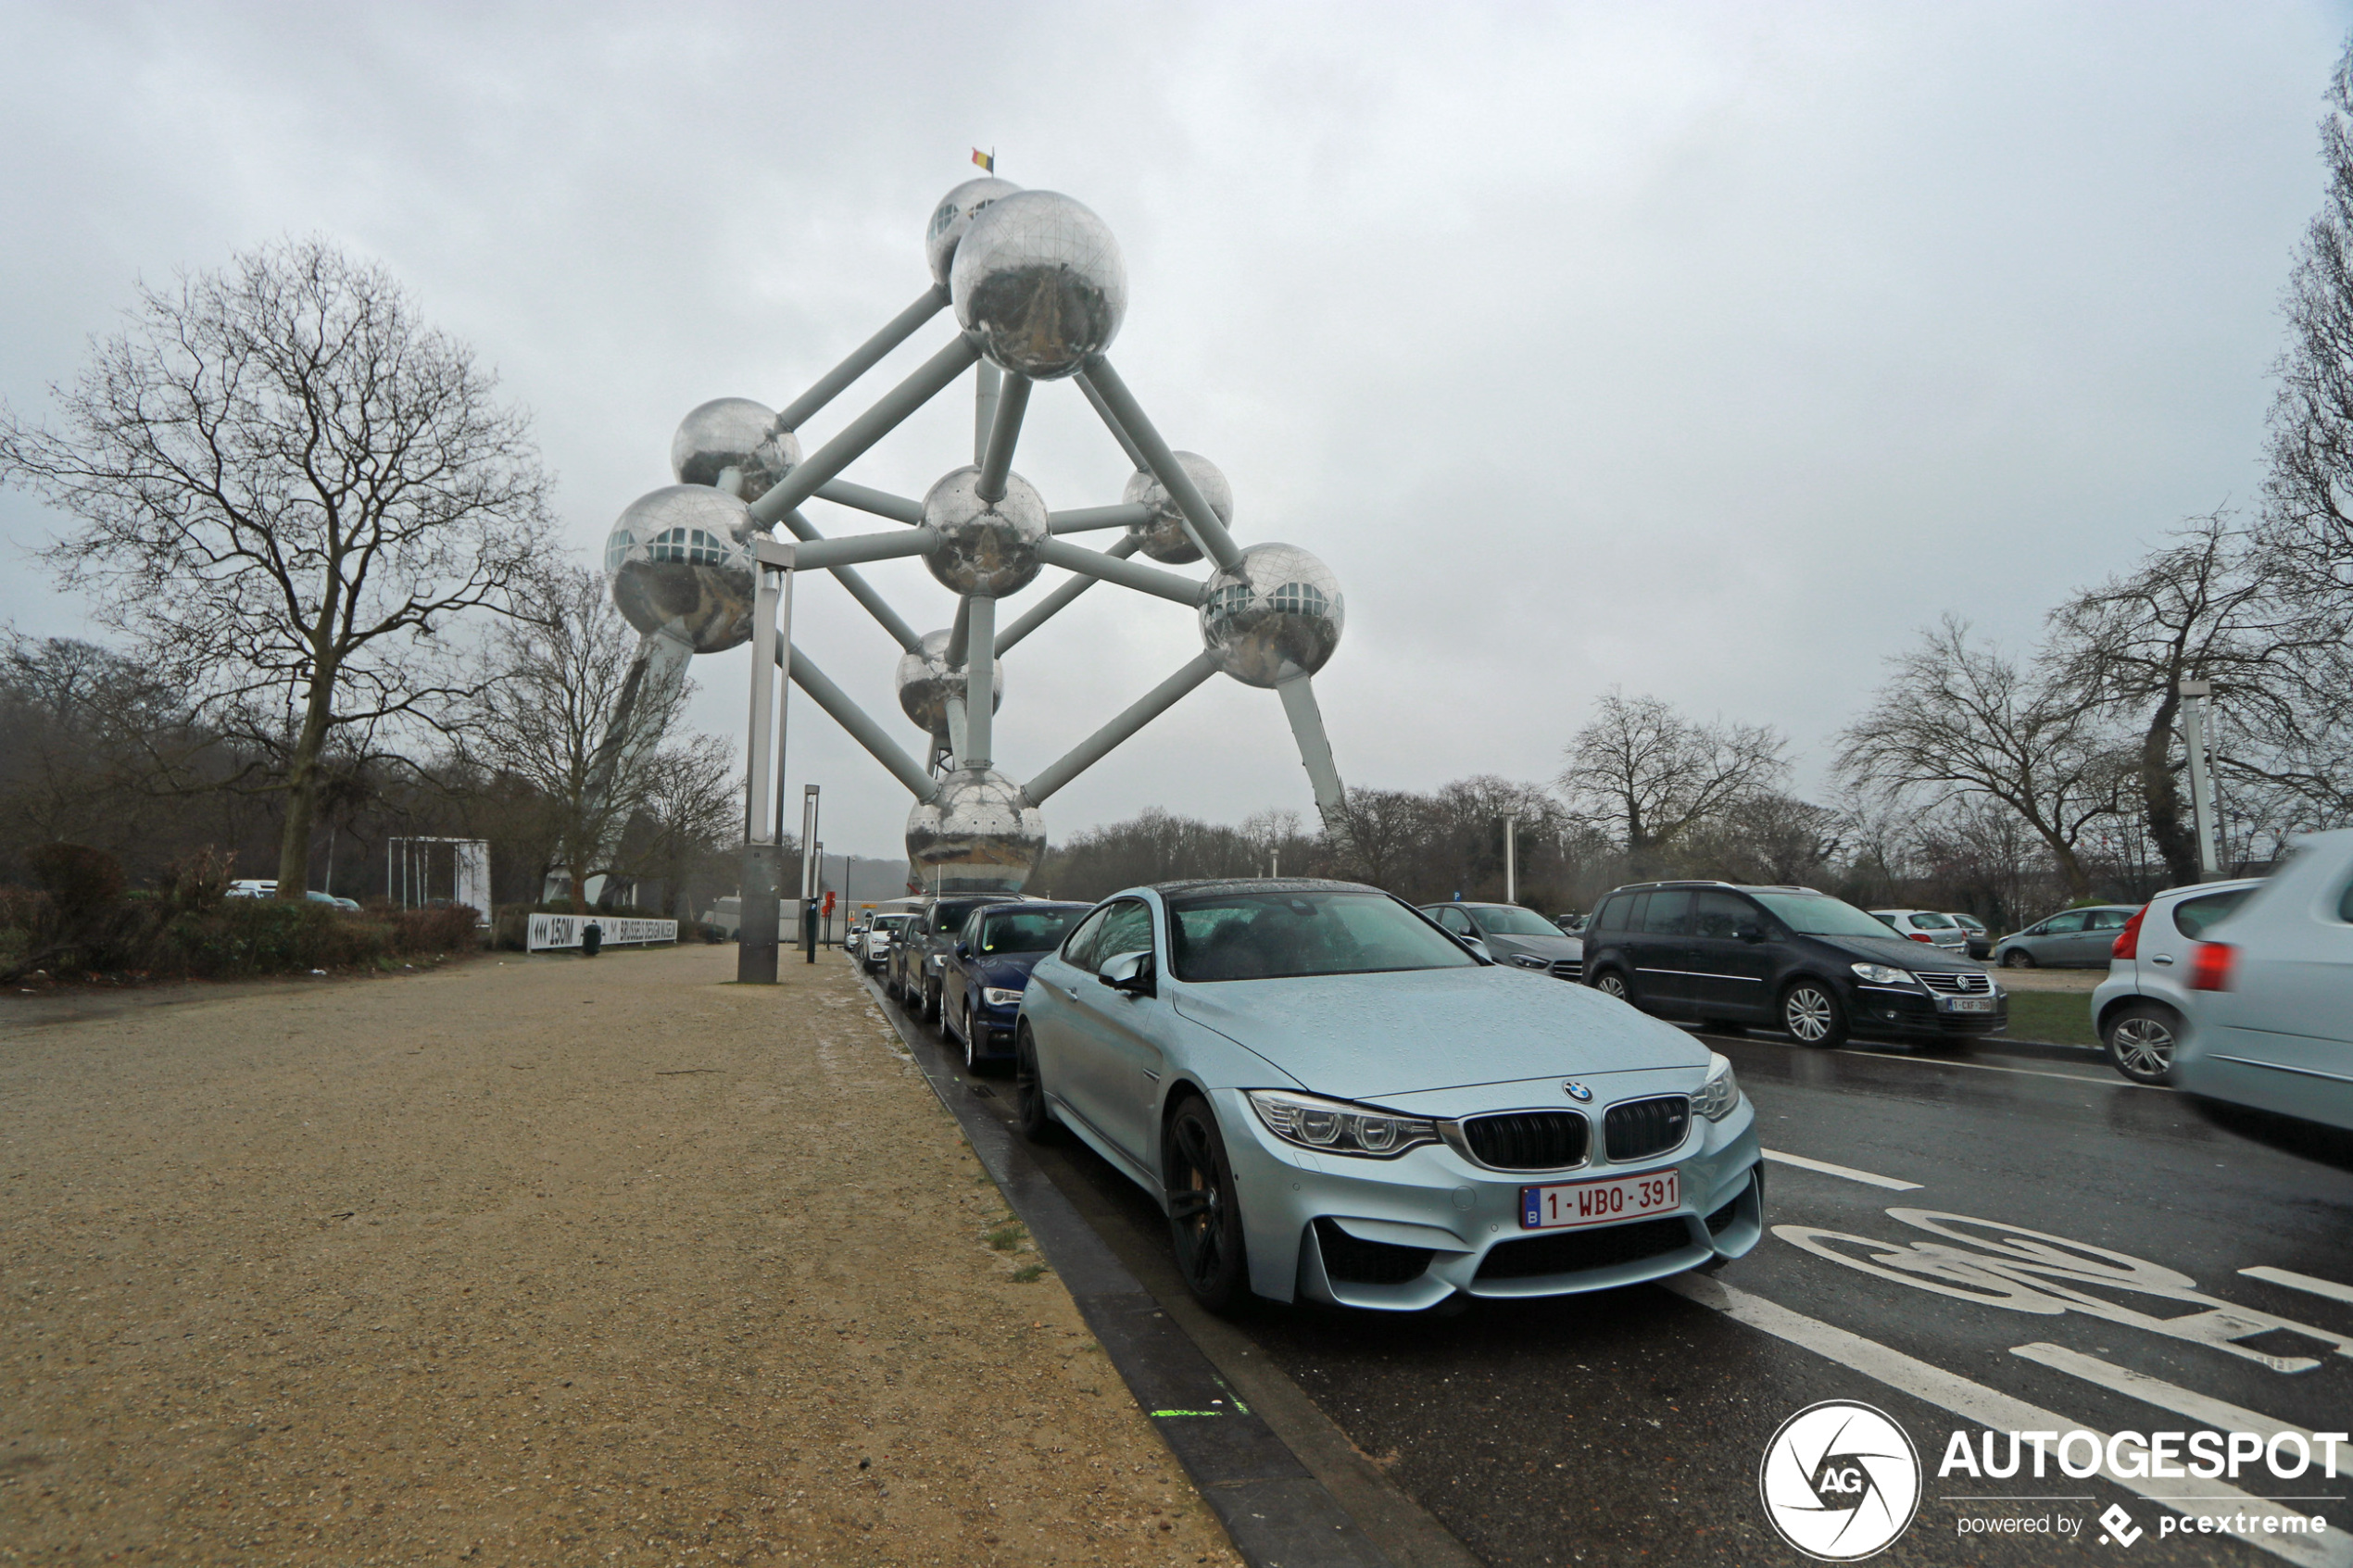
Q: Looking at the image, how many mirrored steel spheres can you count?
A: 9